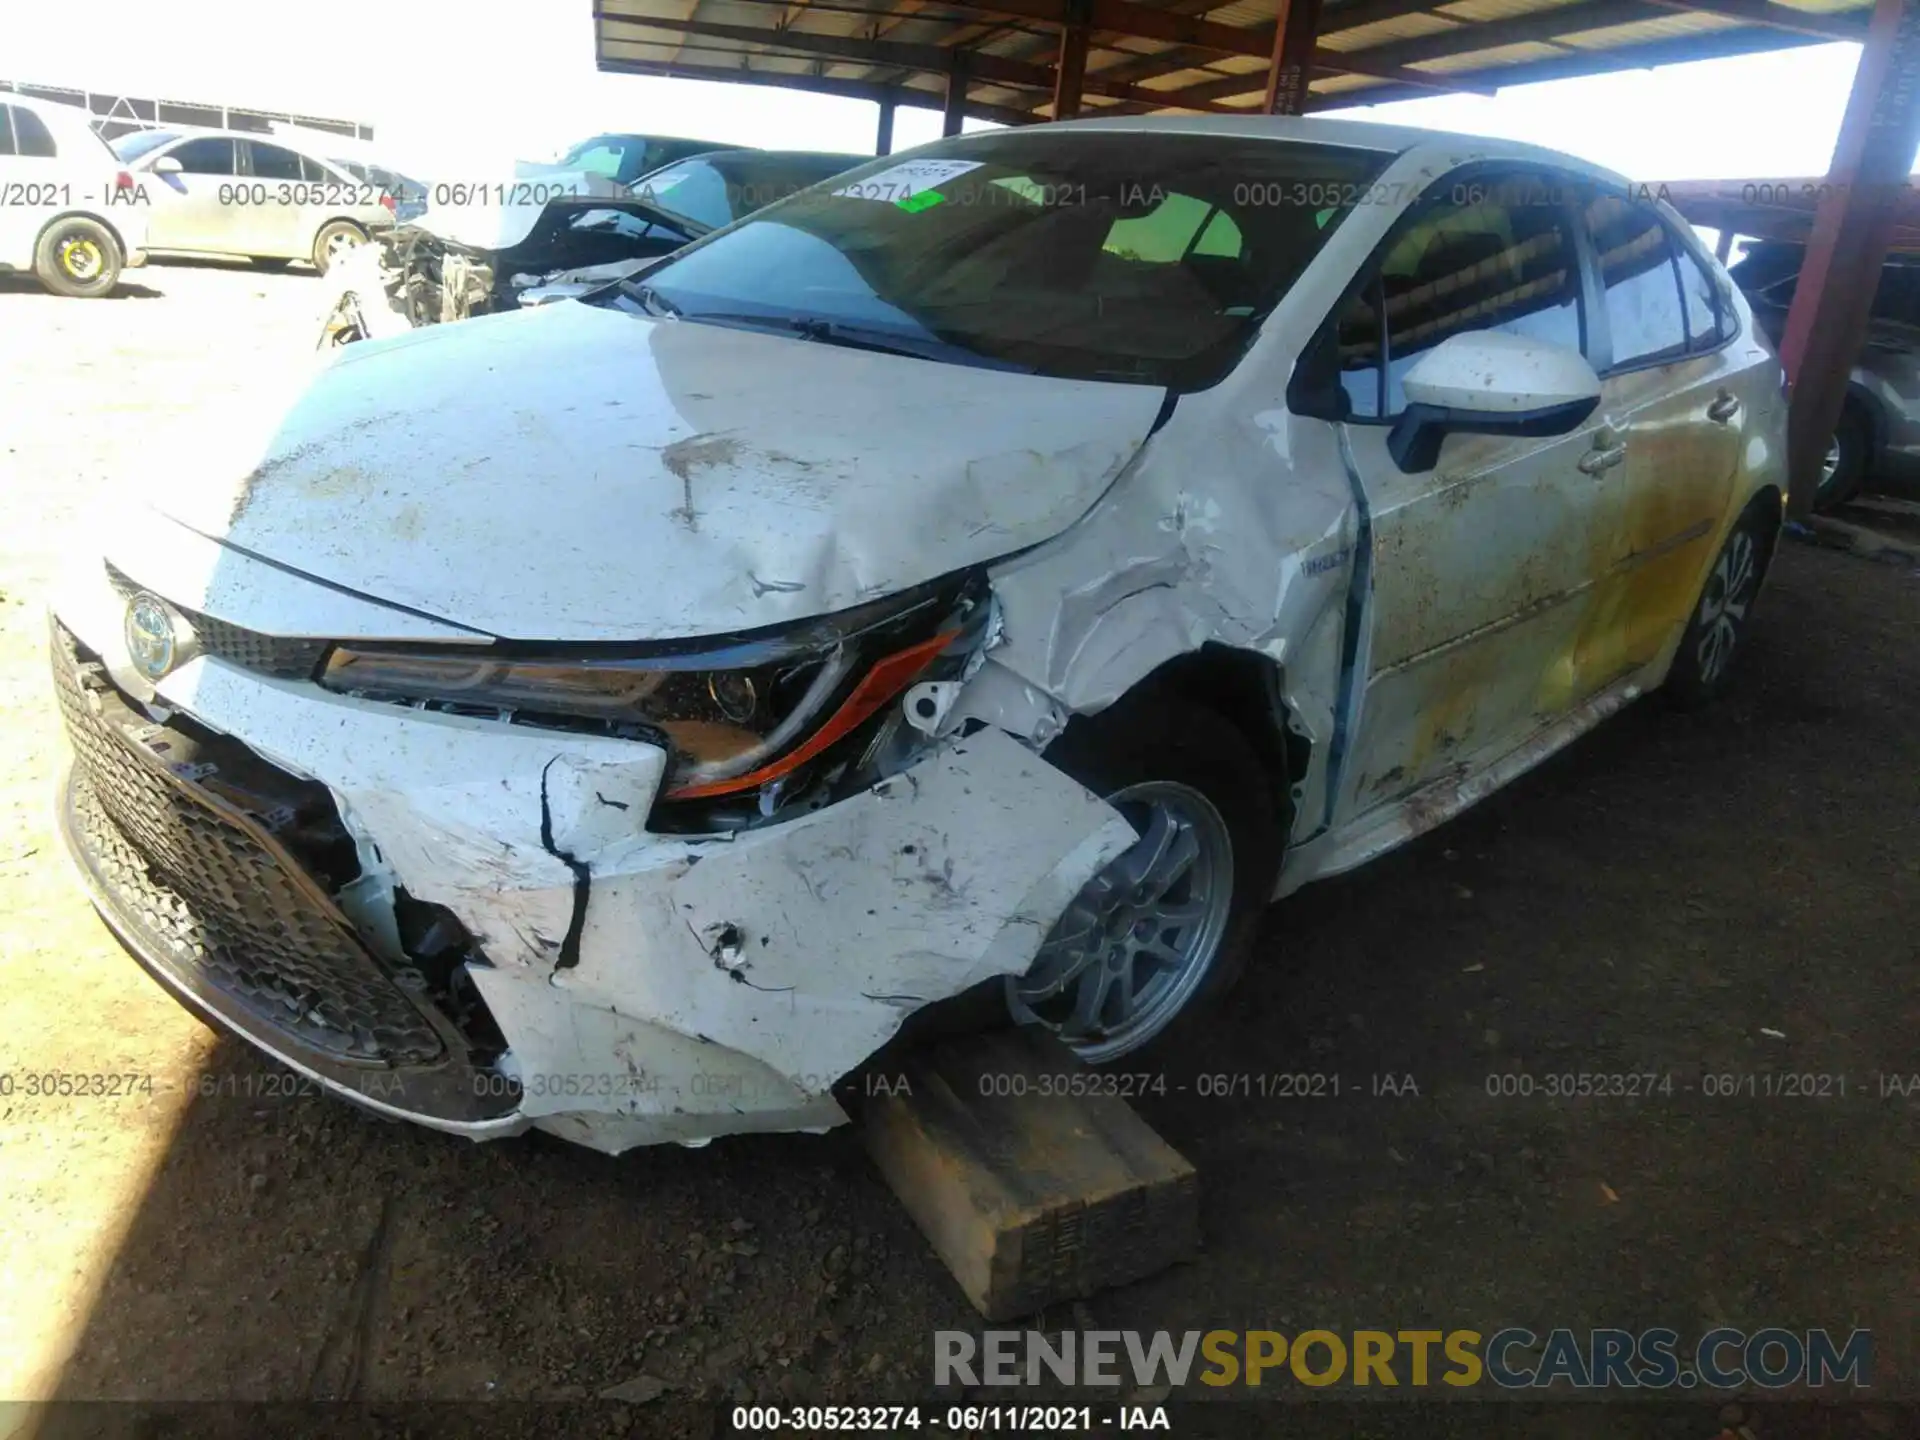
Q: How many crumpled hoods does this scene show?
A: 2